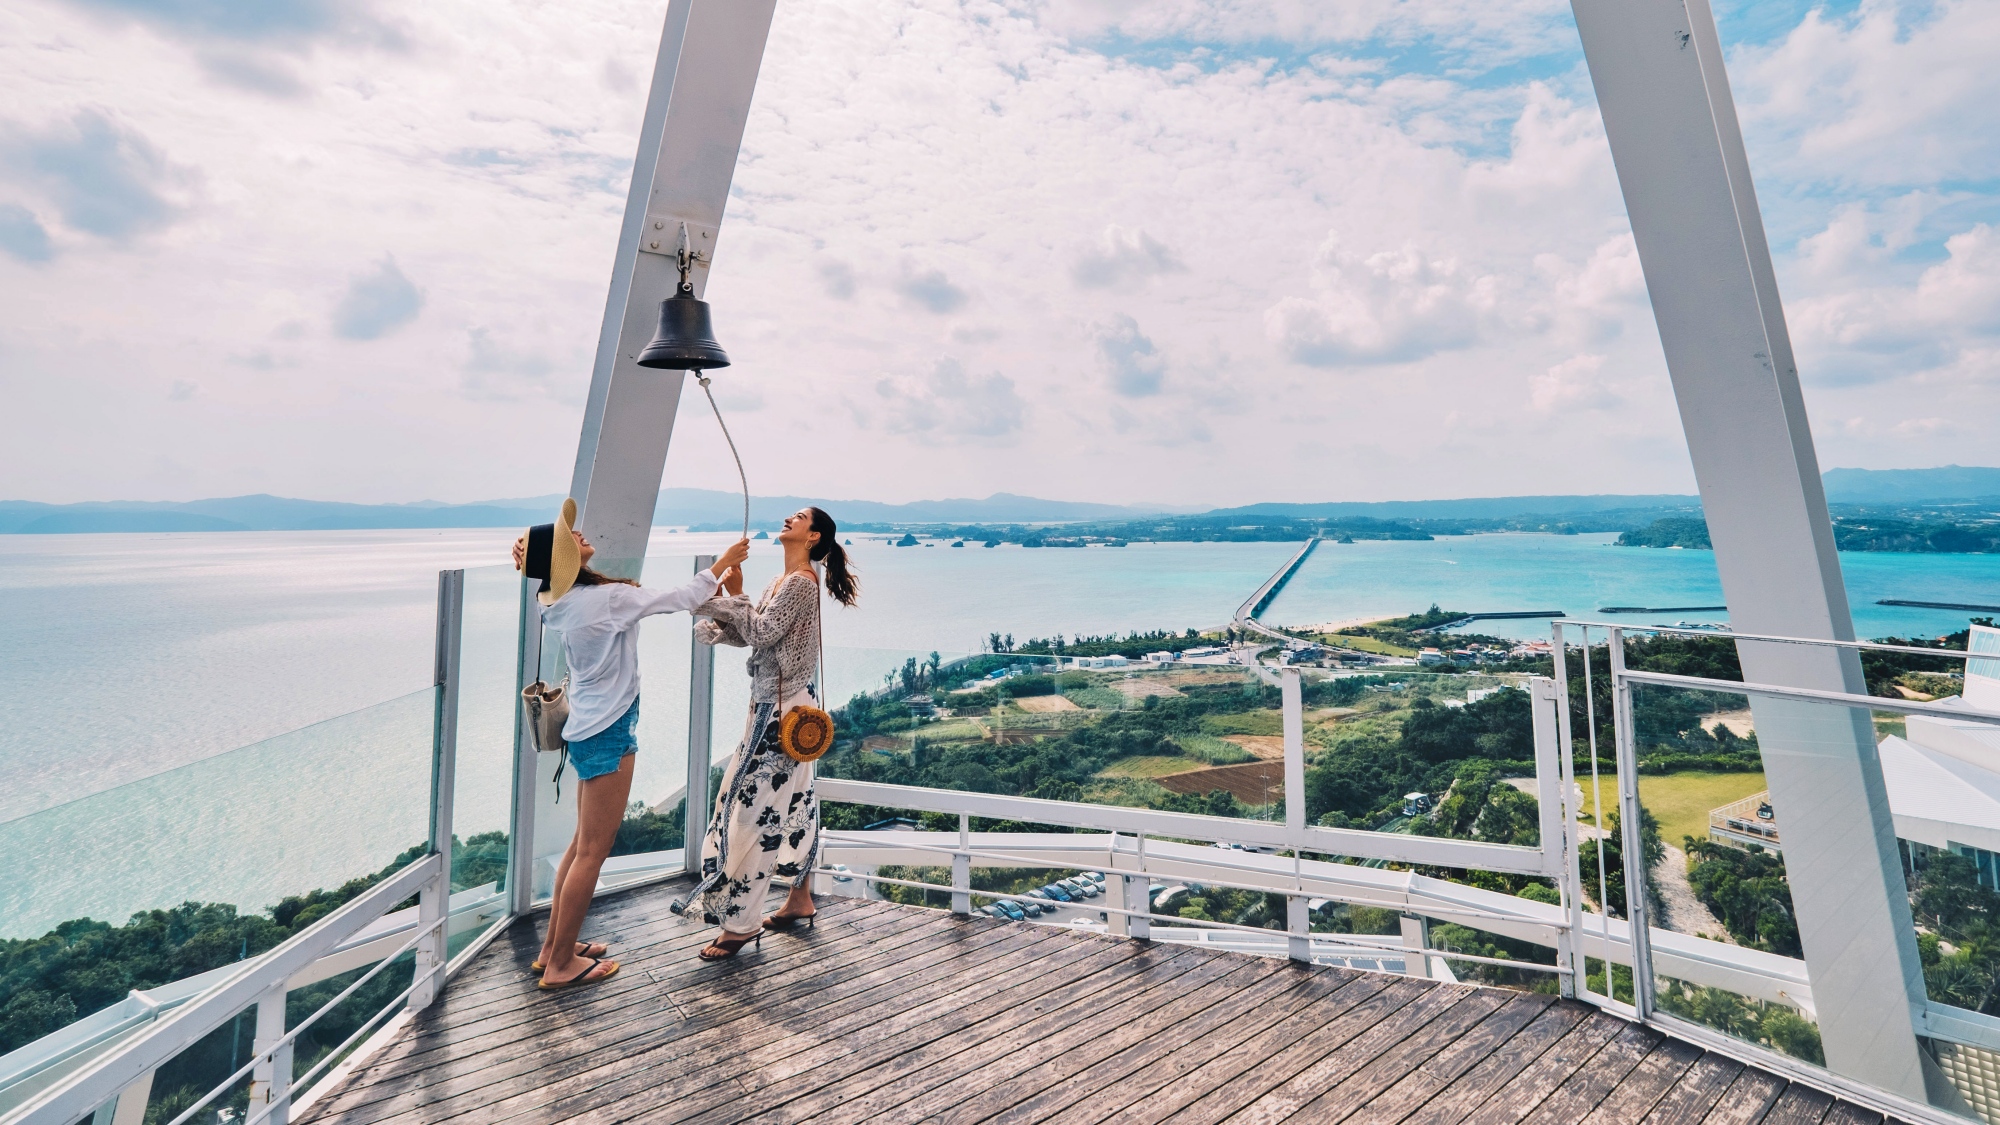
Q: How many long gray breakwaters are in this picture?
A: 3